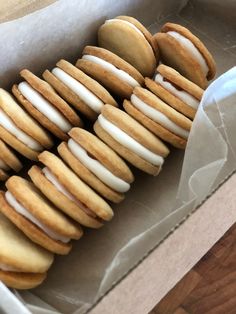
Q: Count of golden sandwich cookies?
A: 14